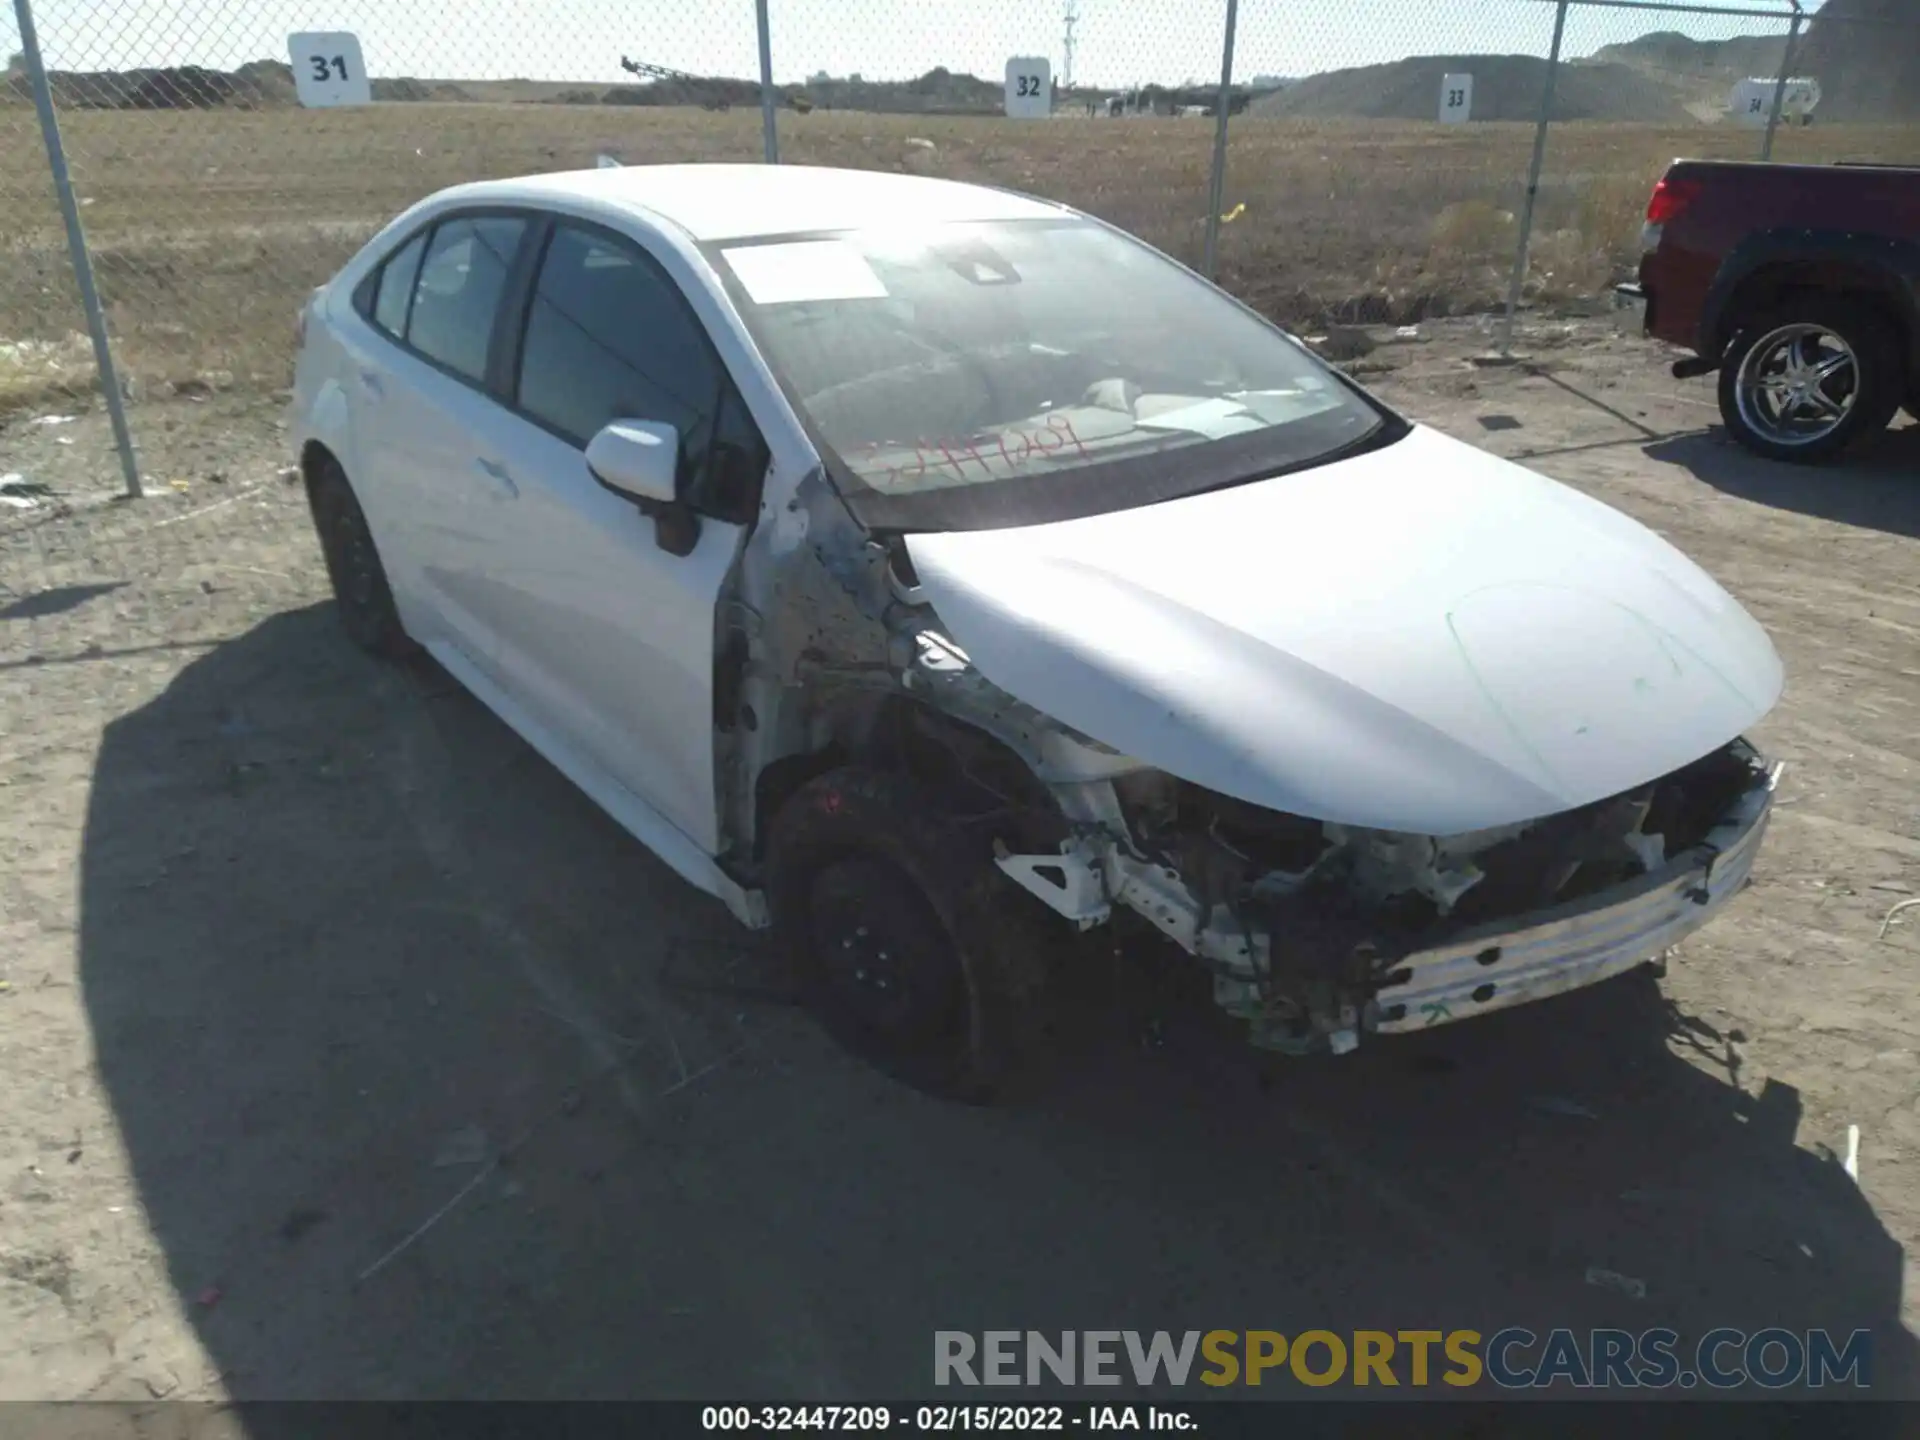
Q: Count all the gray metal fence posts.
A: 5